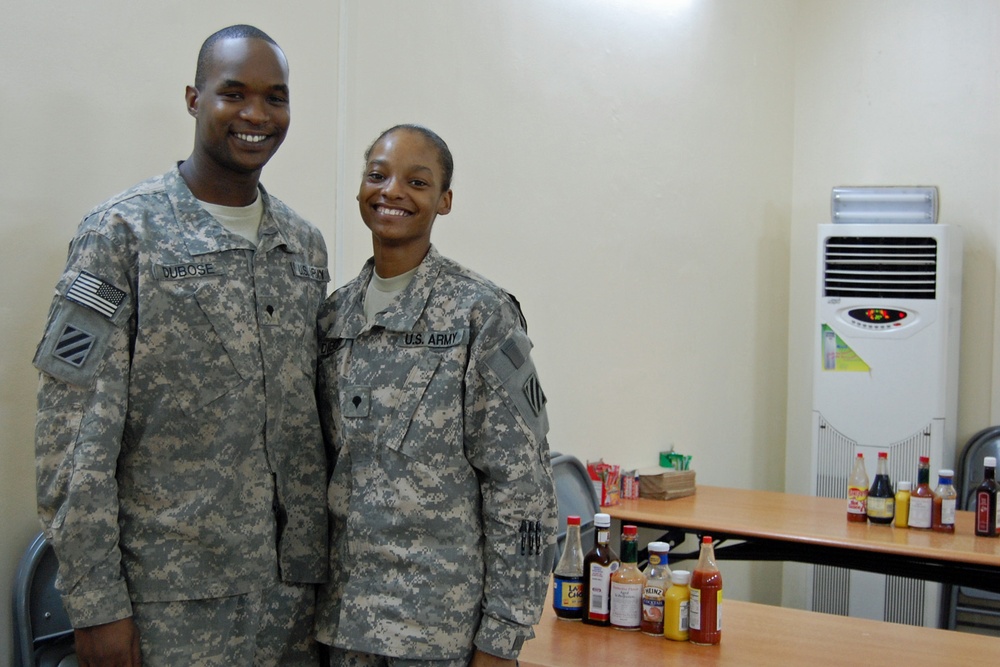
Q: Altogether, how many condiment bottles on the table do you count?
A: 12